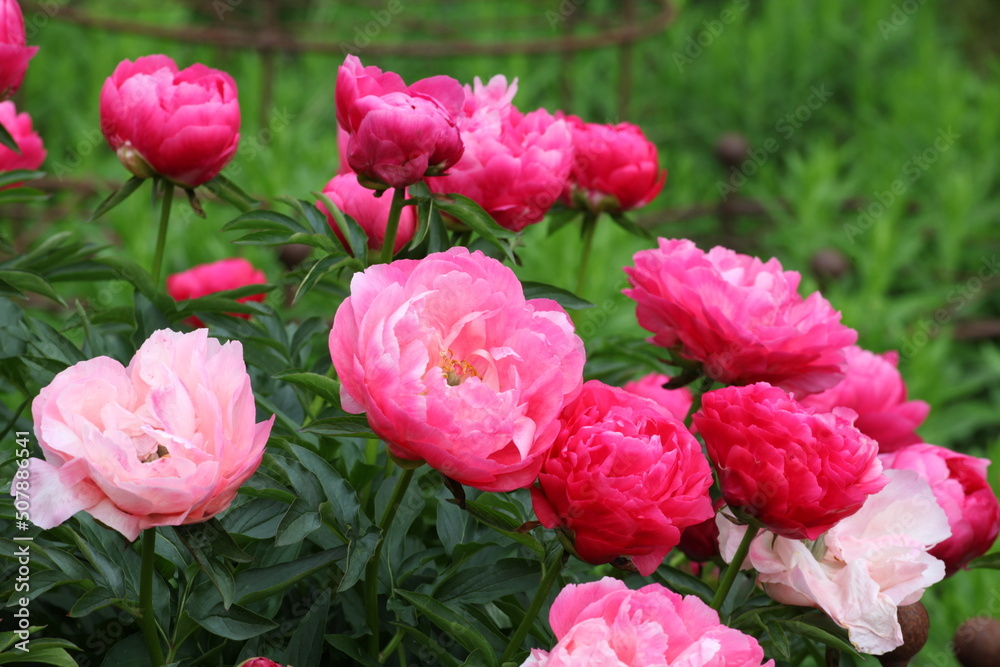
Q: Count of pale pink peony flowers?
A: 2